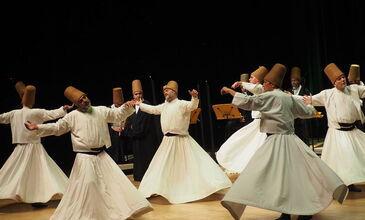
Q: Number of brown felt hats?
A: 12